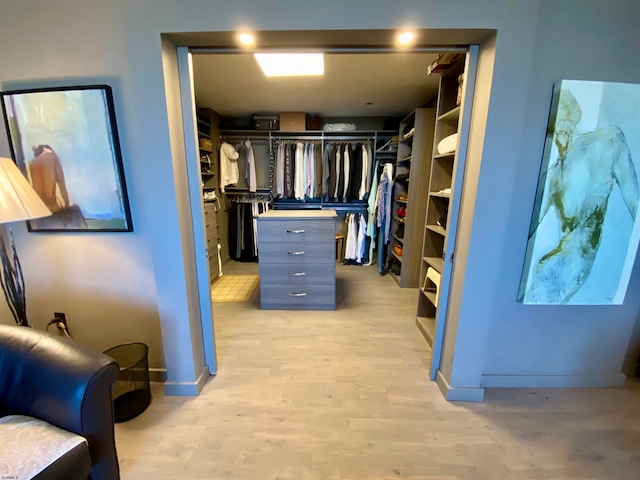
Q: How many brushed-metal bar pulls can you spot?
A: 4